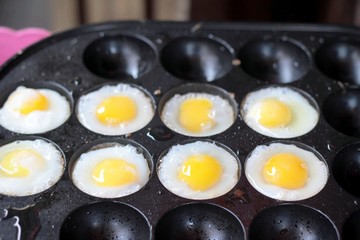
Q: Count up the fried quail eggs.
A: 8